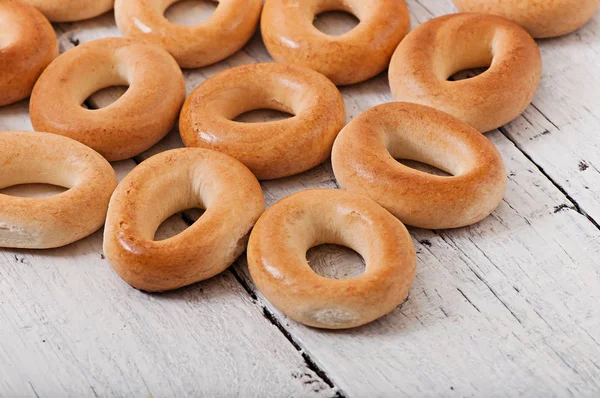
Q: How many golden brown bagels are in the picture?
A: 12